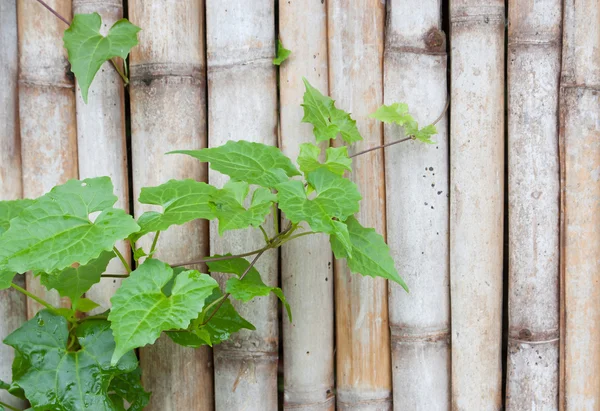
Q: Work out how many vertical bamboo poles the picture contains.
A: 11